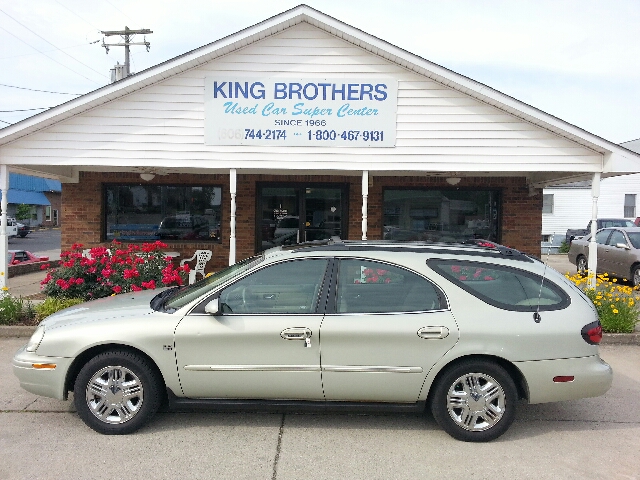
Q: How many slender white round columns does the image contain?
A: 4